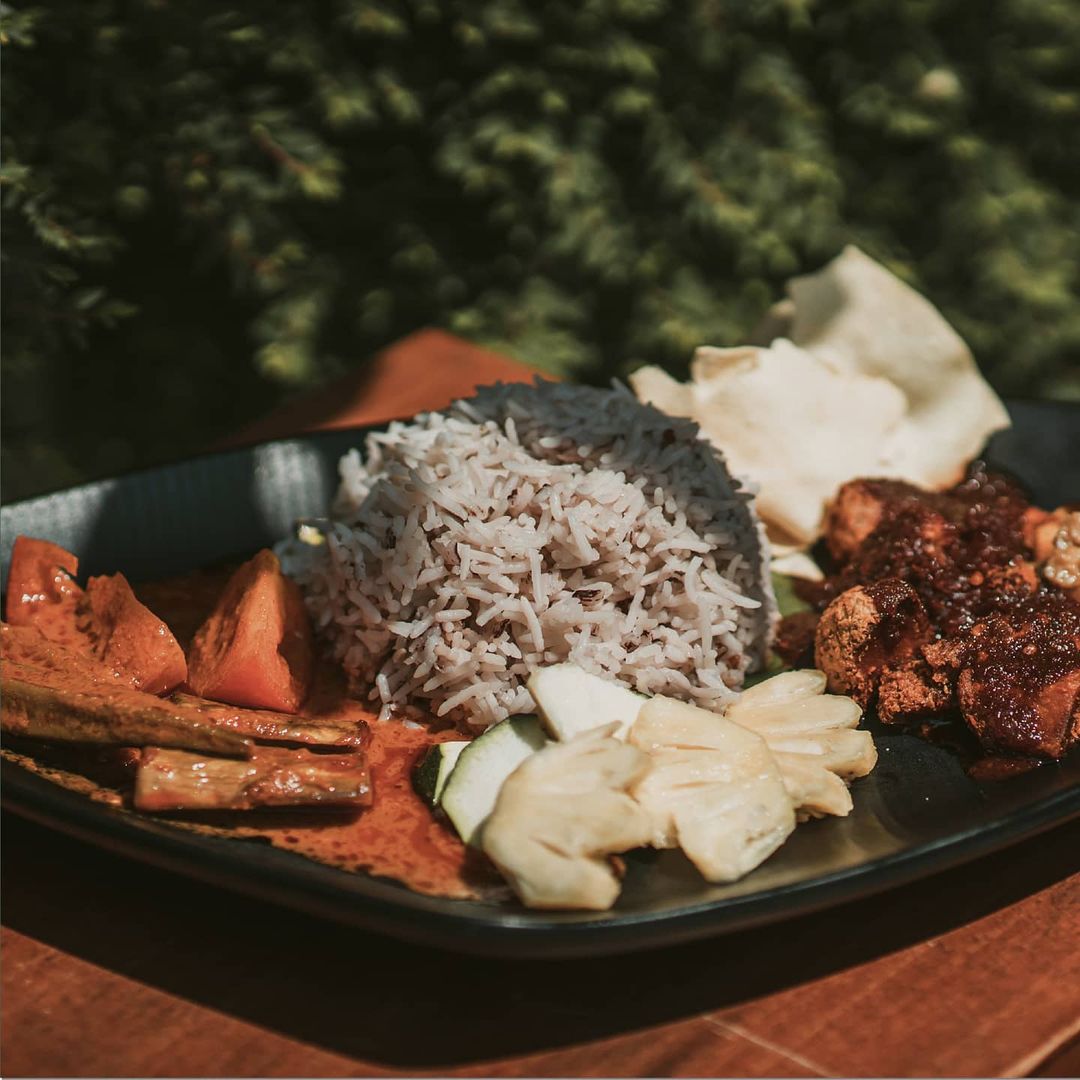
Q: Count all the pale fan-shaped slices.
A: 3